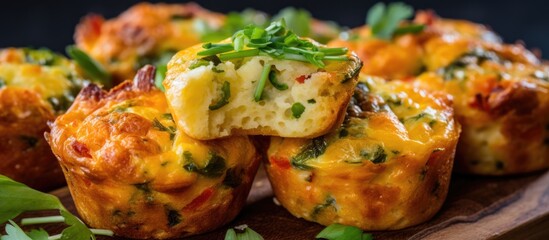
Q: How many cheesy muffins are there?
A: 7